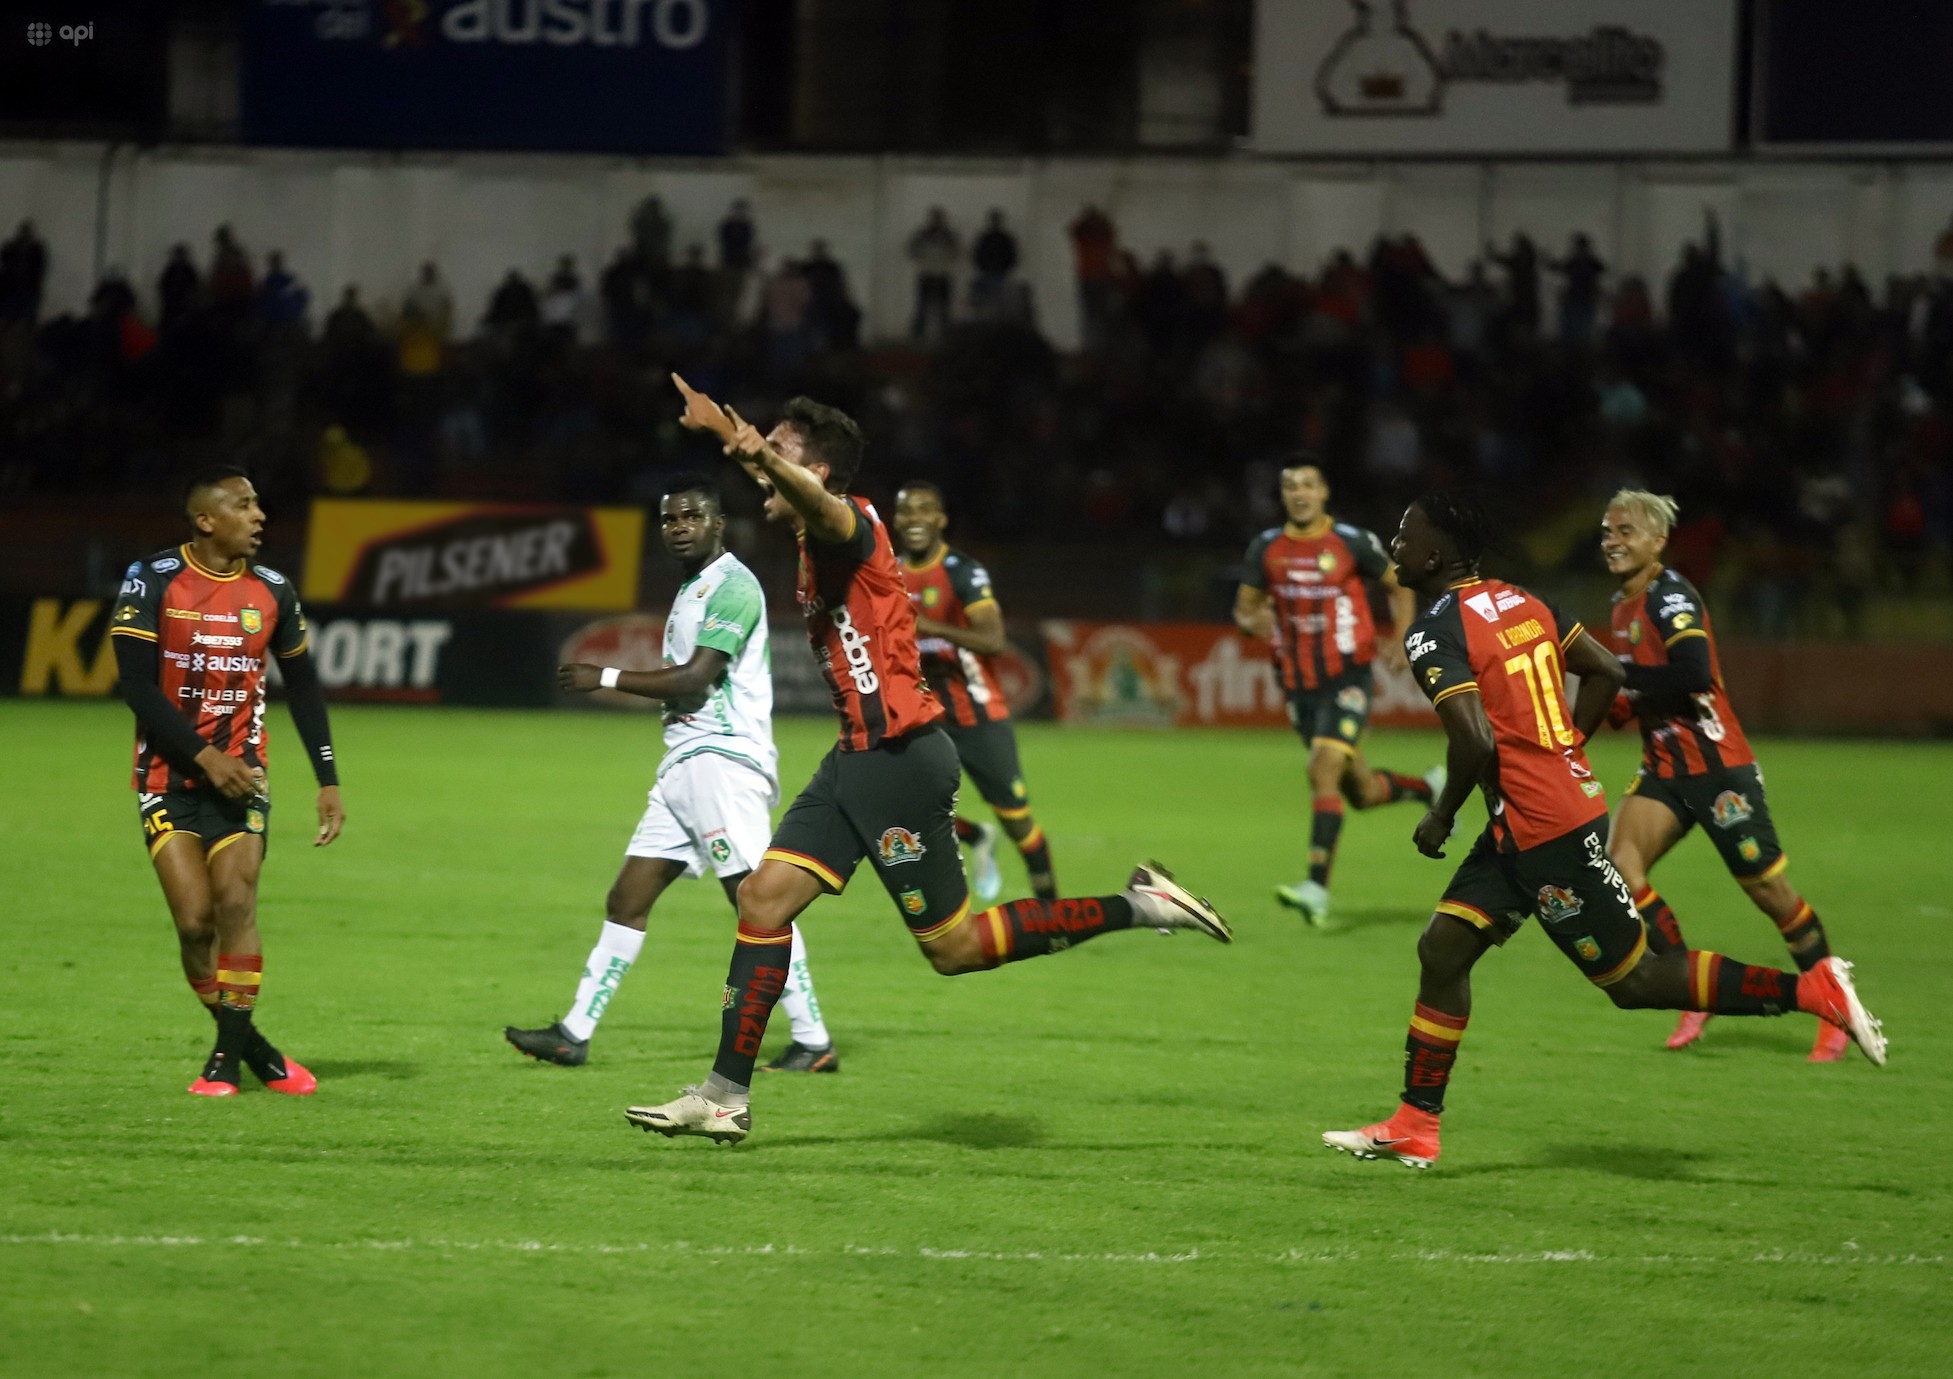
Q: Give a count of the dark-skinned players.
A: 4